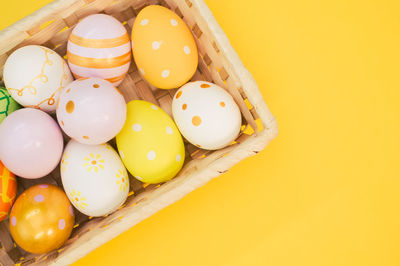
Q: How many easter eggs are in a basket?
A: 11